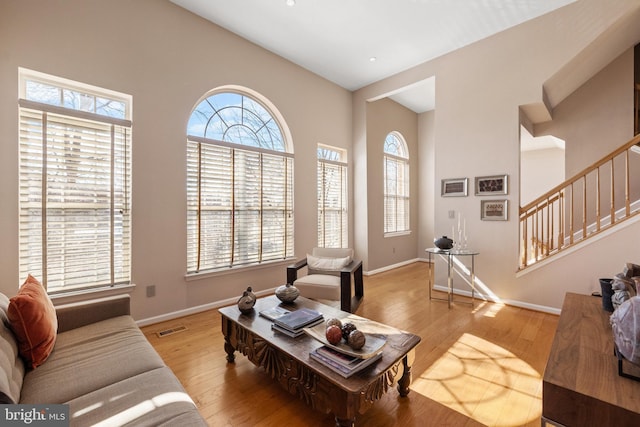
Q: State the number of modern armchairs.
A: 1